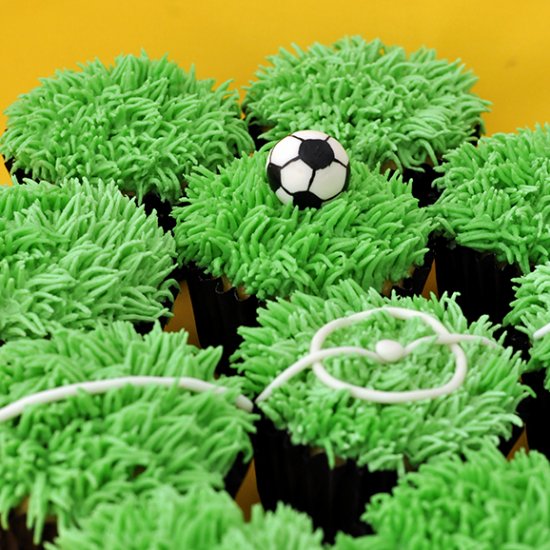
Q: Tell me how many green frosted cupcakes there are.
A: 10